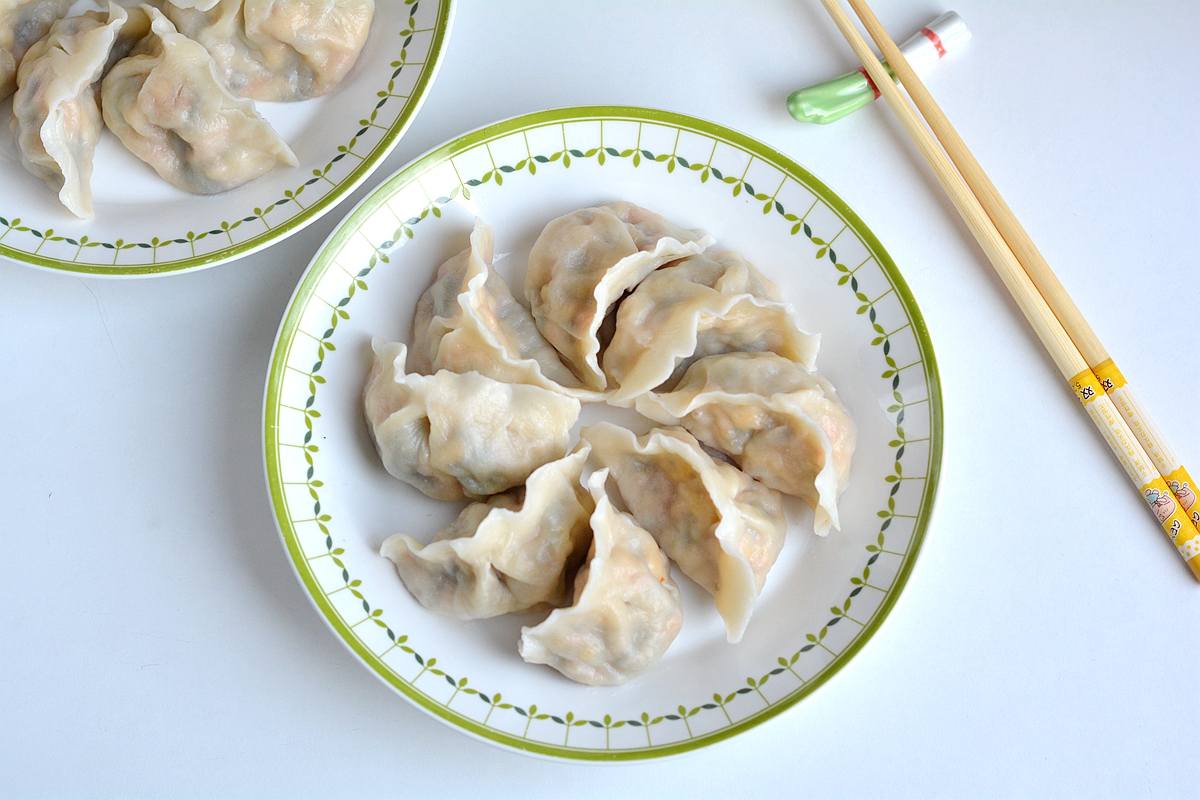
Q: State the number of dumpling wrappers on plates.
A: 12